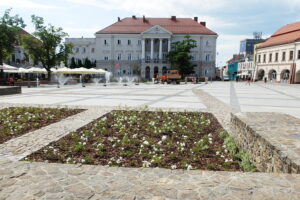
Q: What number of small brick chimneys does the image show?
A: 6